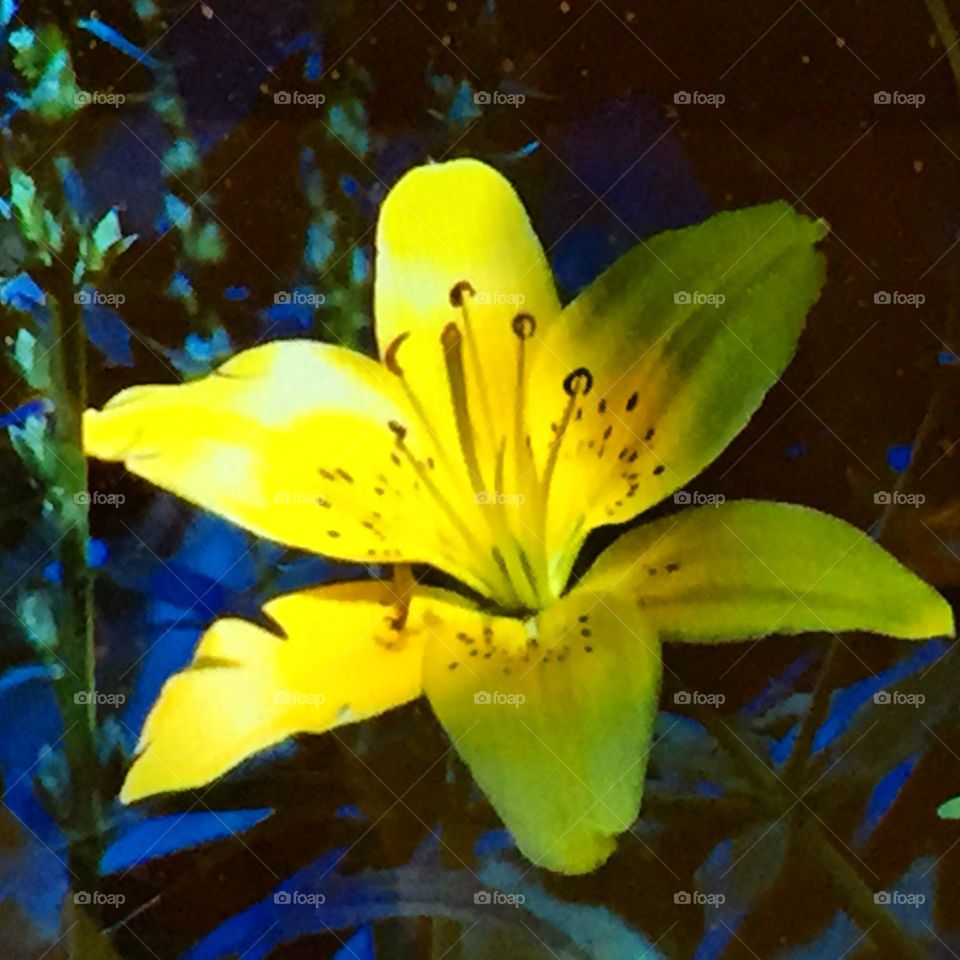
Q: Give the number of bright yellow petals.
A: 3